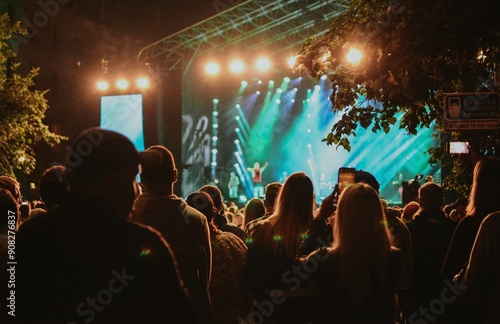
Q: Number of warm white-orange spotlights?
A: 8